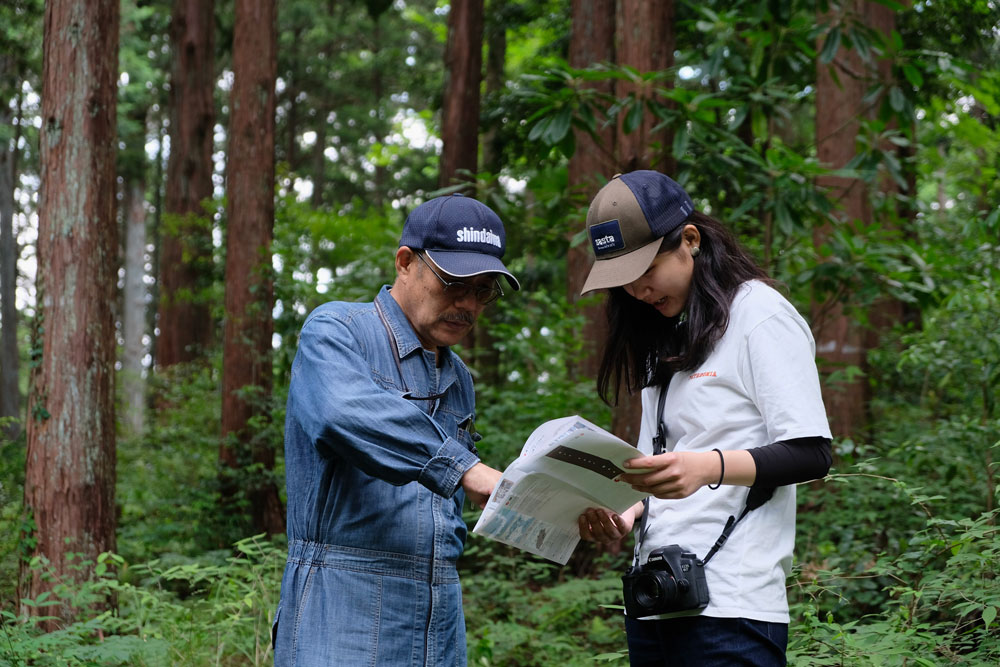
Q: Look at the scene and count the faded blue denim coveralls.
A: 1